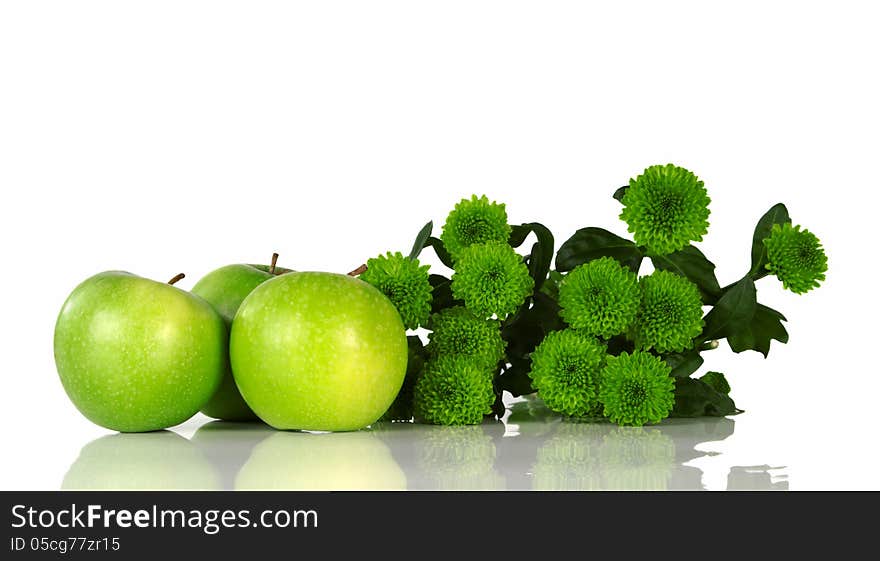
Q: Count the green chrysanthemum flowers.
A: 11